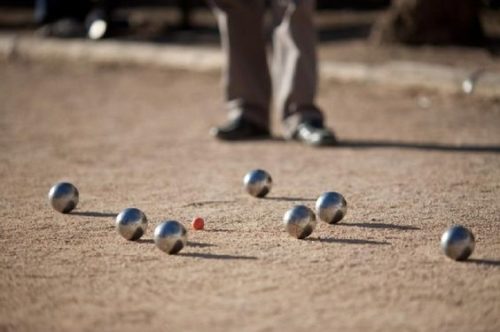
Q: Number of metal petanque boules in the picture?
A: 7